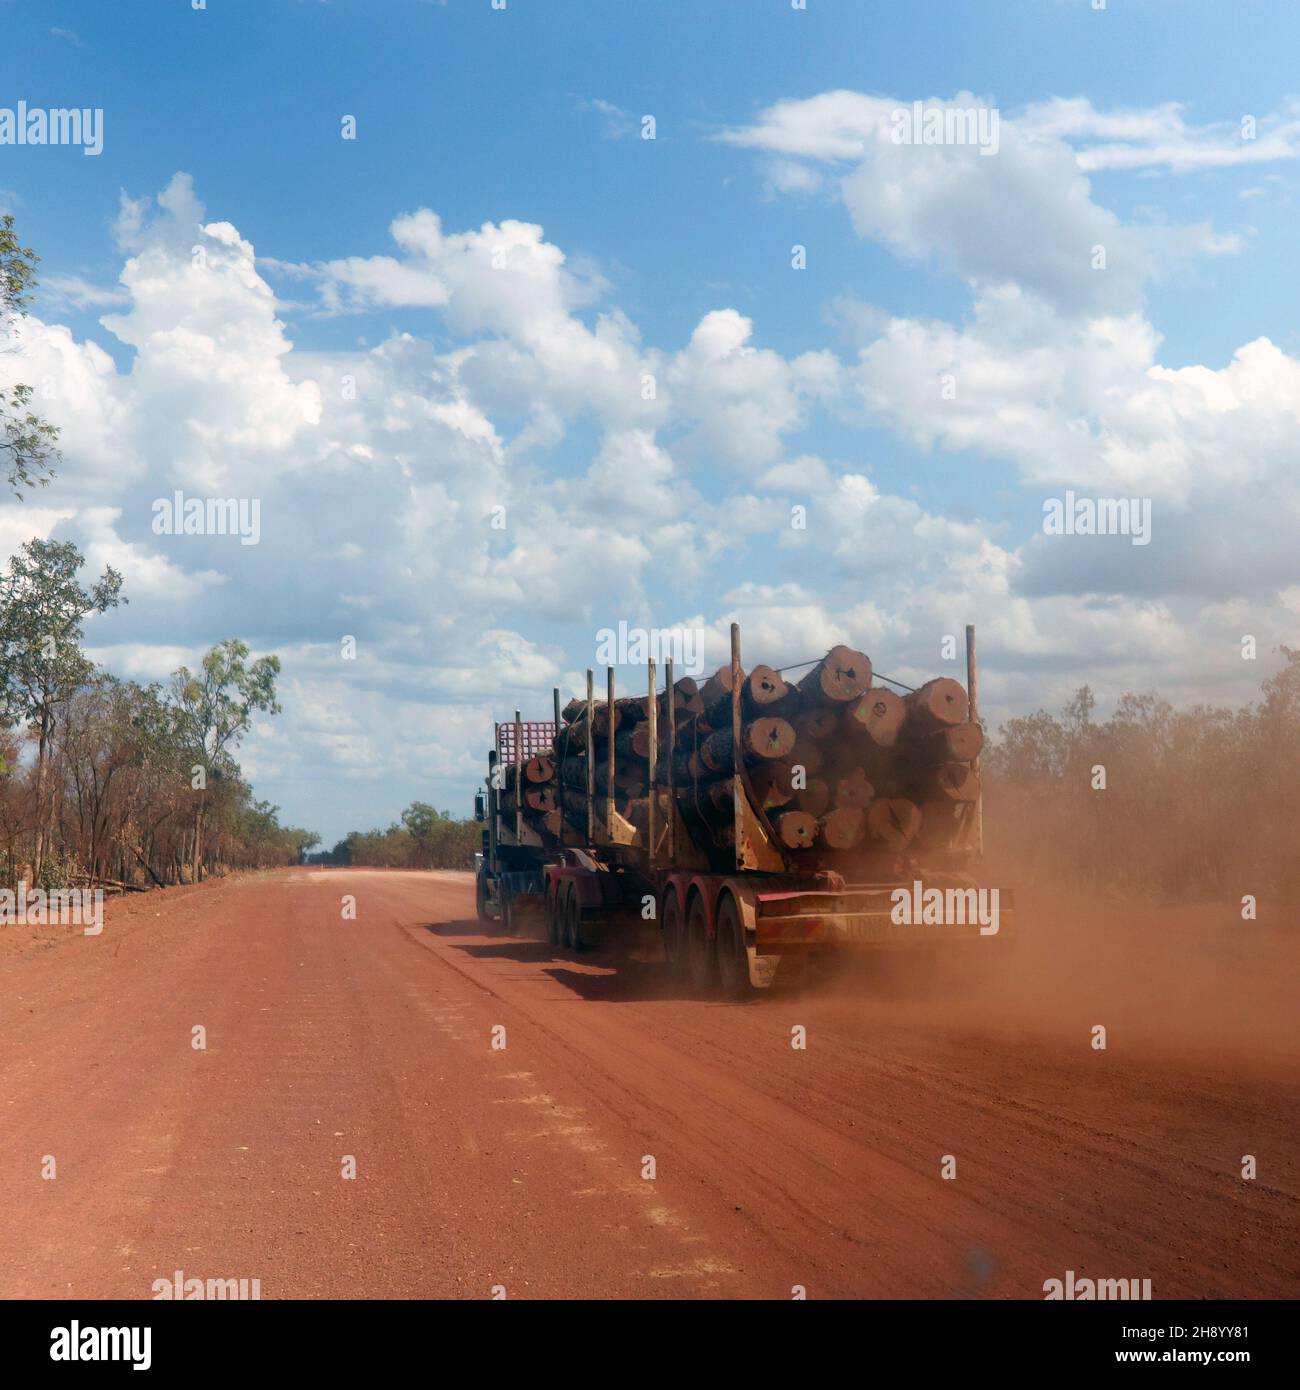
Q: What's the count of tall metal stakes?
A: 9